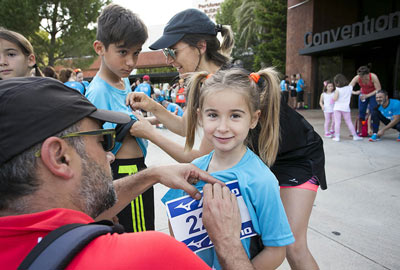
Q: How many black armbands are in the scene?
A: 0